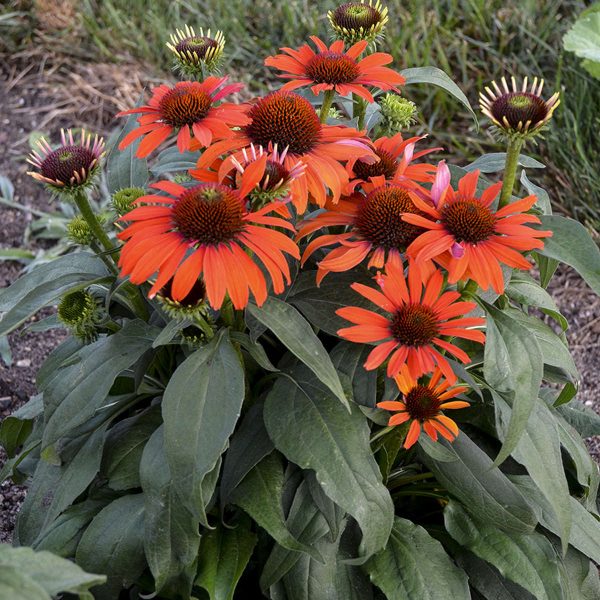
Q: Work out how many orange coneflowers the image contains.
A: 9